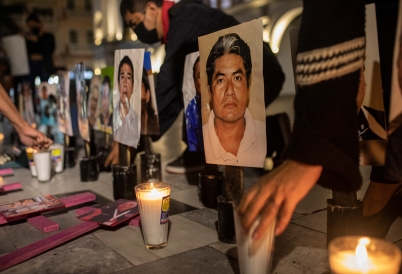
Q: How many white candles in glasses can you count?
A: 6